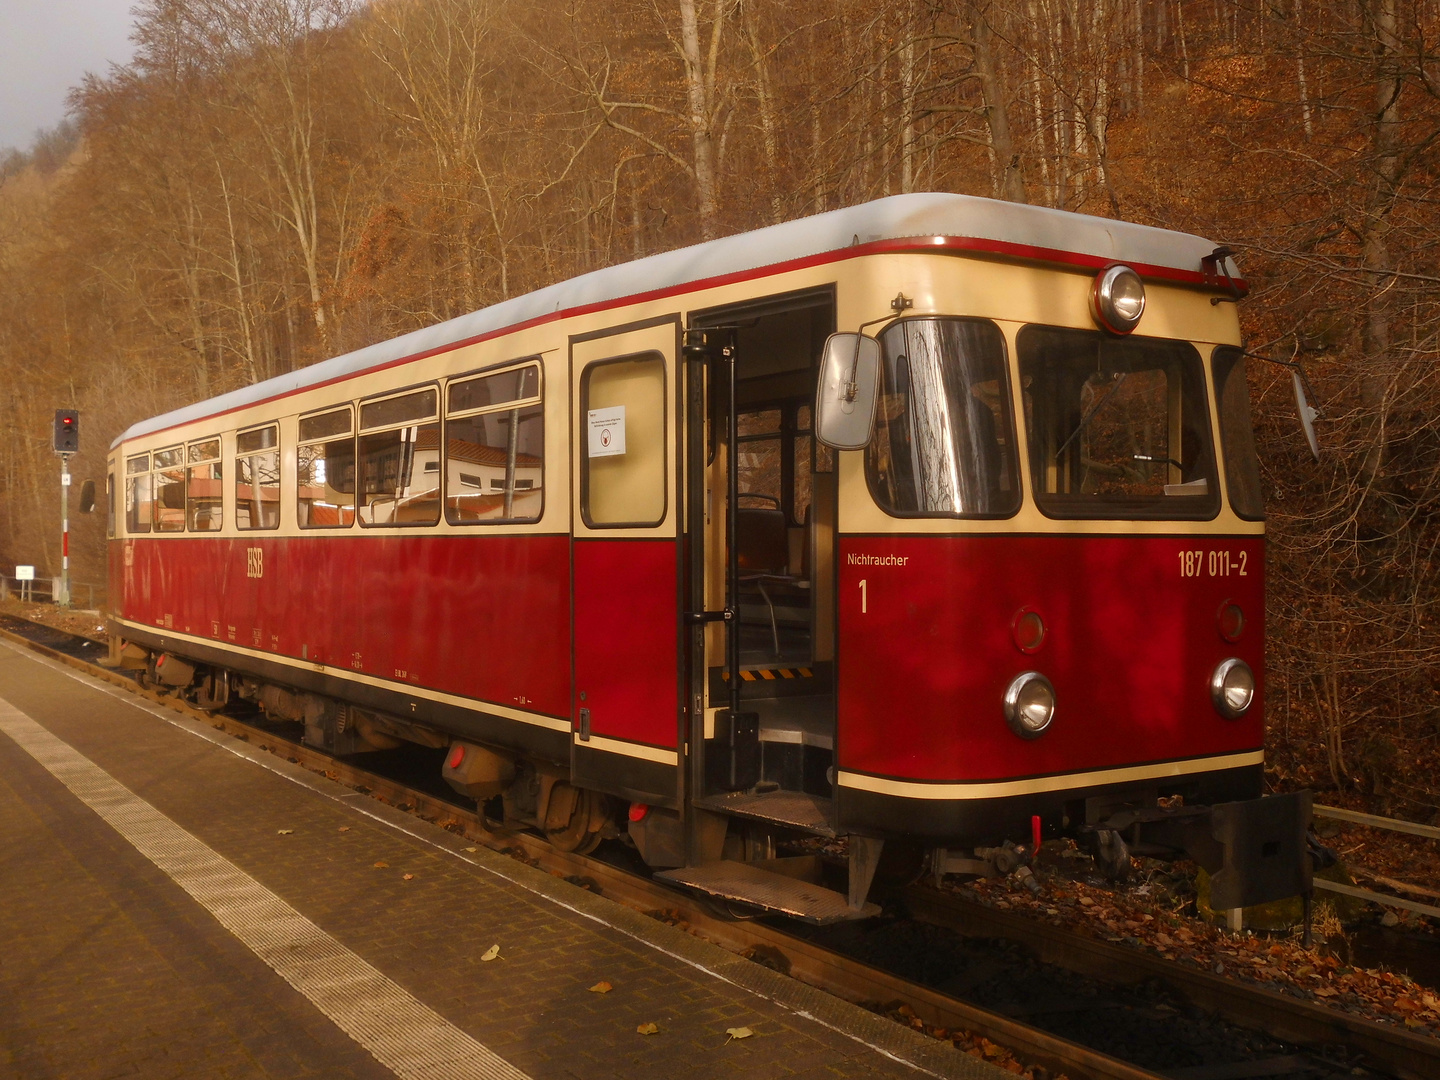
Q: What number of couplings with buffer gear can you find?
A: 1